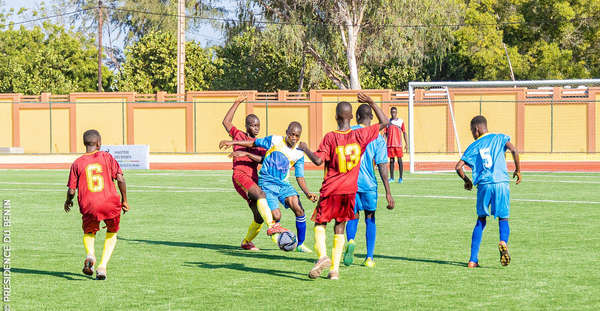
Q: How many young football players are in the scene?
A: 7